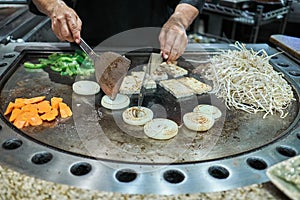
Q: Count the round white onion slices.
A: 6